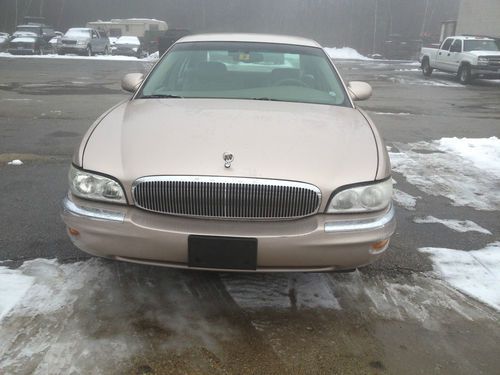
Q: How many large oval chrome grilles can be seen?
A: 1